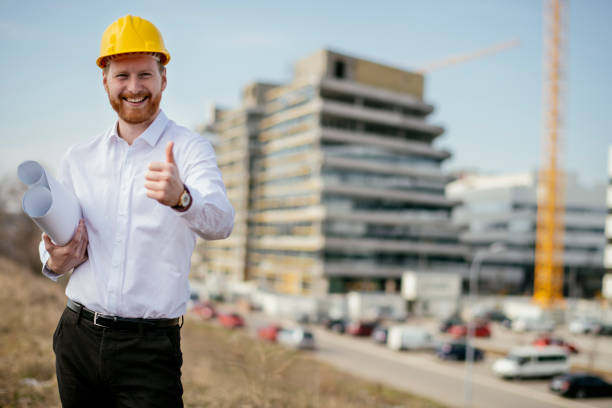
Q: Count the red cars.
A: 6